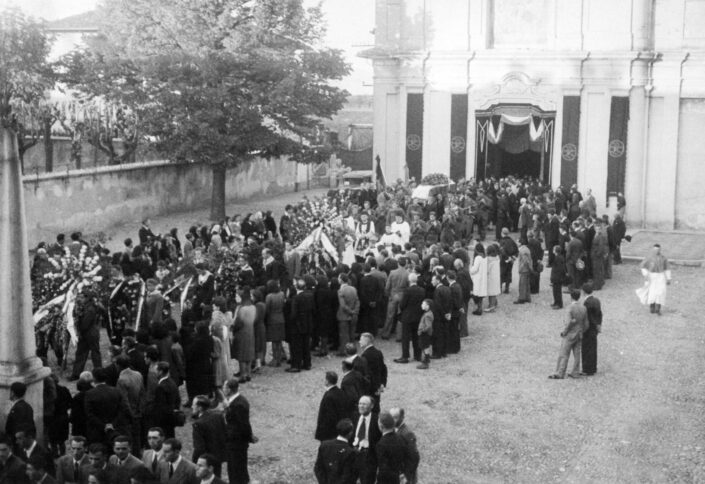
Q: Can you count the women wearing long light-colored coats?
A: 2